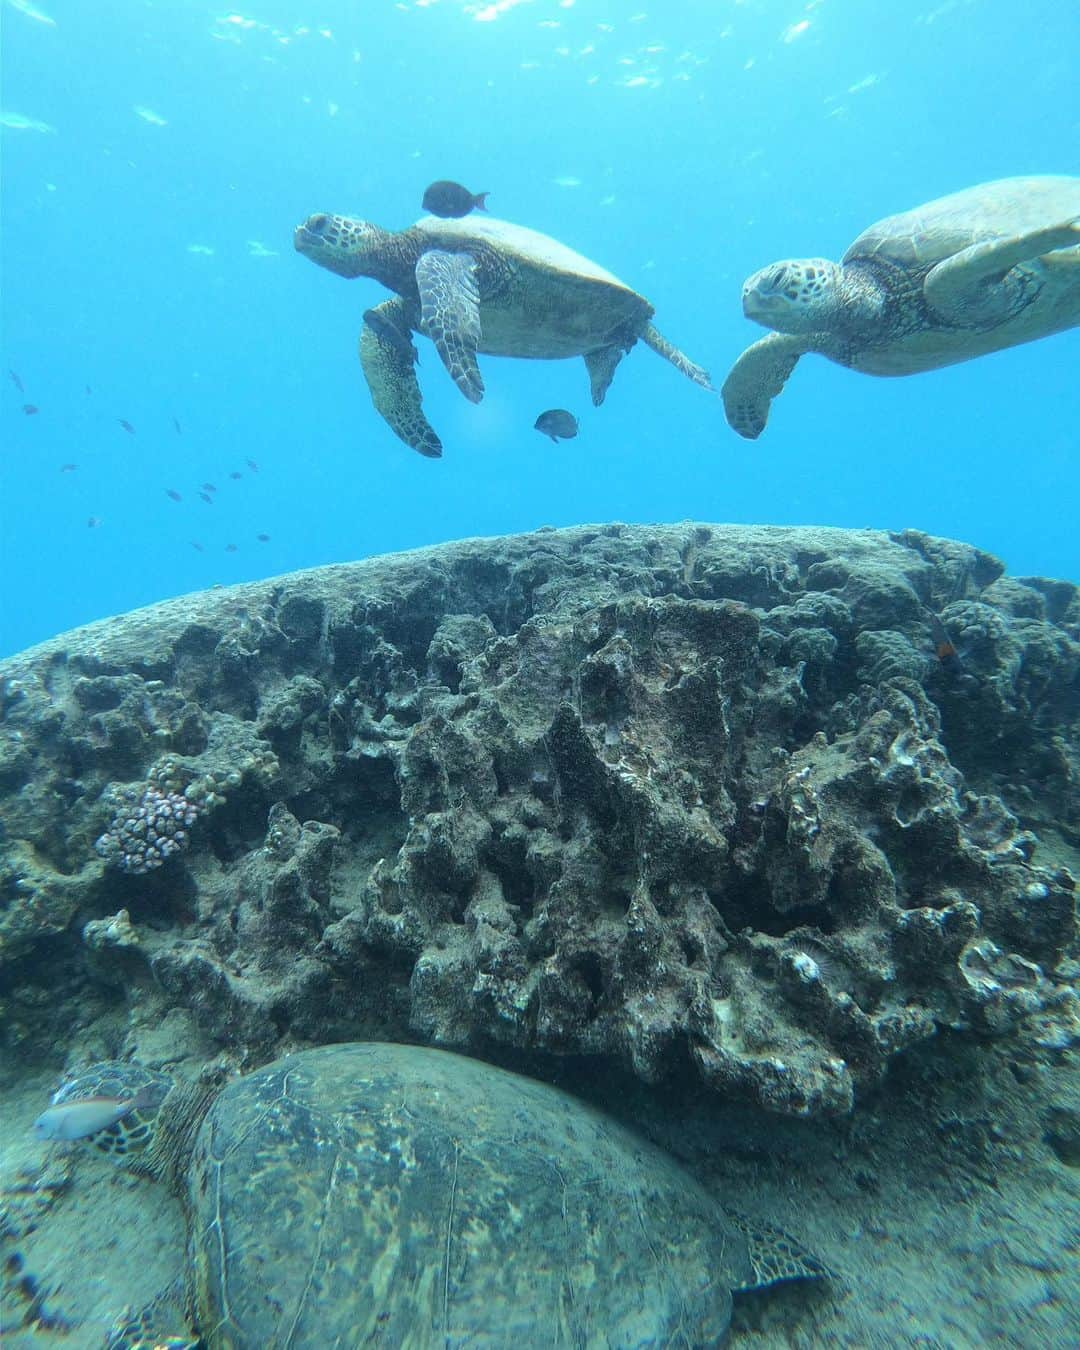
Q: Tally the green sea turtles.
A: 3